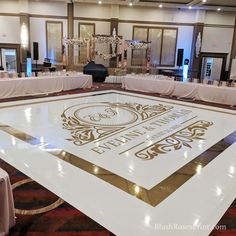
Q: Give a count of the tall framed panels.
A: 5